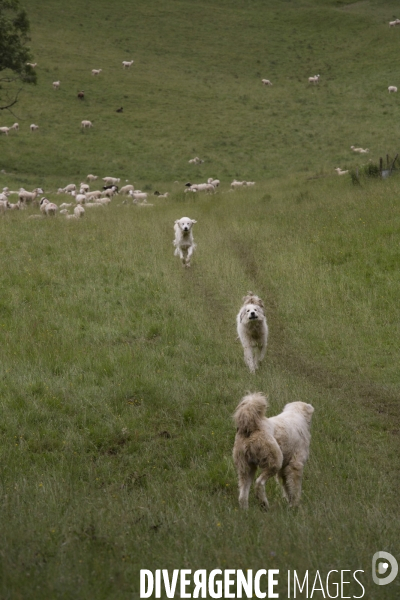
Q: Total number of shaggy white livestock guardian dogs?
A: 3